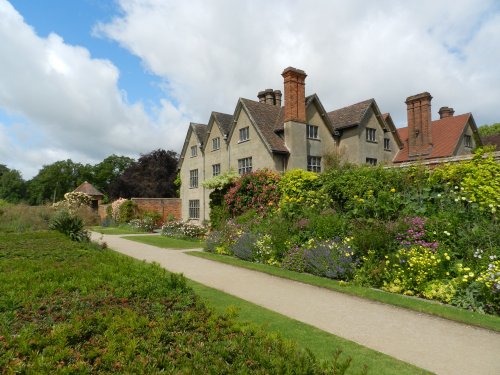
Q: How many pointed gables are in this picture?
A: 7